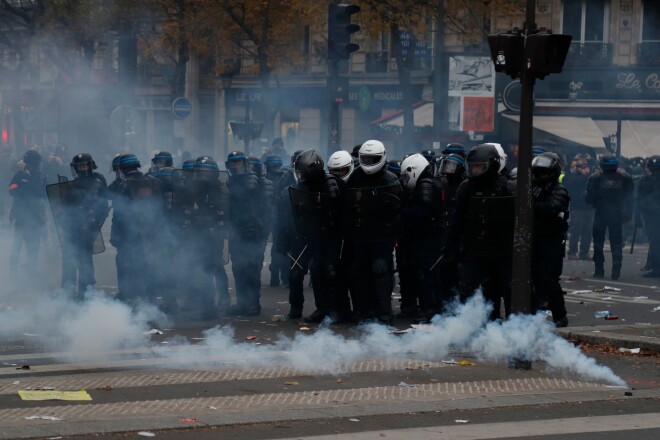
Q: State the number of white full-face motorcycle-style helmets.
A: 4